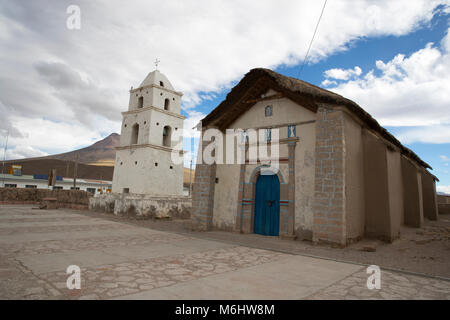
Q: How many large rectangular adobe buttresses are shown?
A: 3